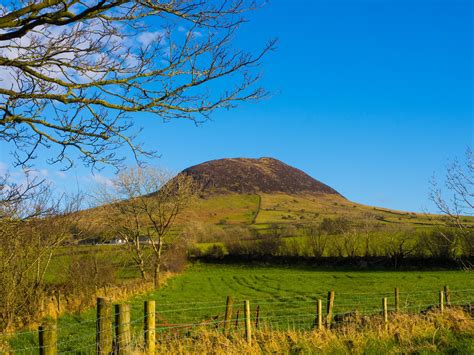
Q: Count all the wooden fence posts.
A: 12